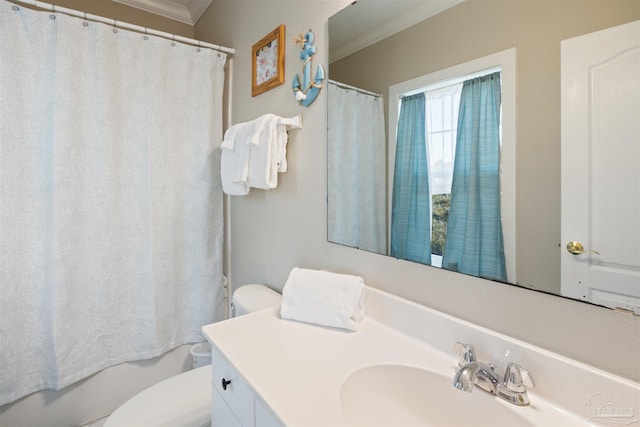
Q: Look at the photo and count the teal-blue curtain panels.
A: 2